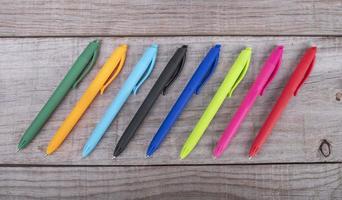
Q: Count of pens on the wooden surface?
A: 8